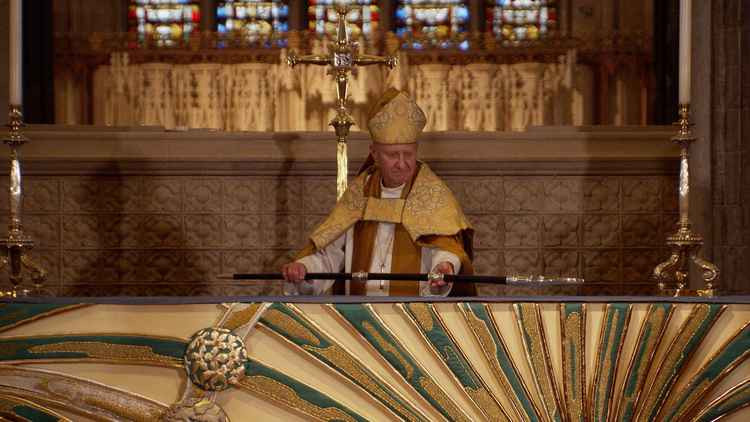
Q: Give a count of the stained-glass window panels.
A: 5